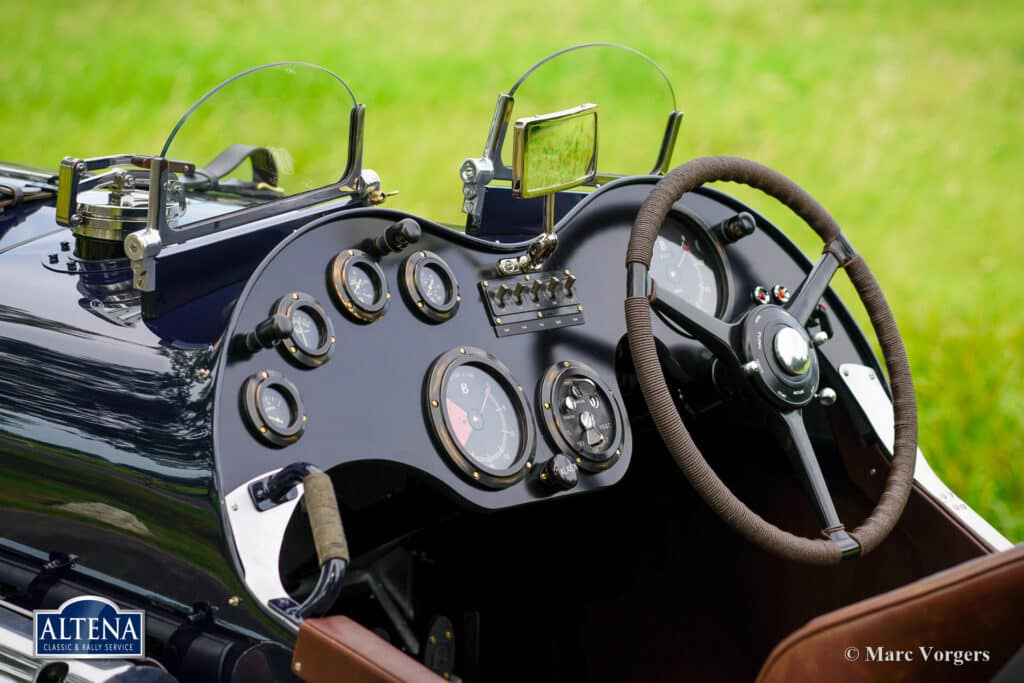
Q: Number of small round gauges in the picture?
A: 4